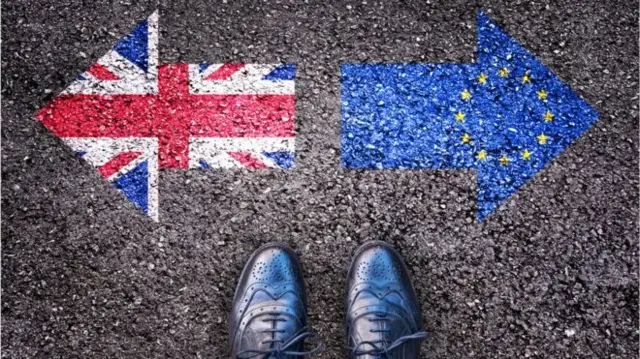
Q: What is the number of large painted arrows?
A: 2